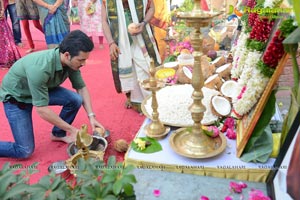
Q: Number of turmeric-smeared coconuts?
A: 0